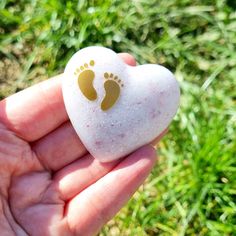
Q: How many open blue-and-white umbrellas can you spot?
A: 0